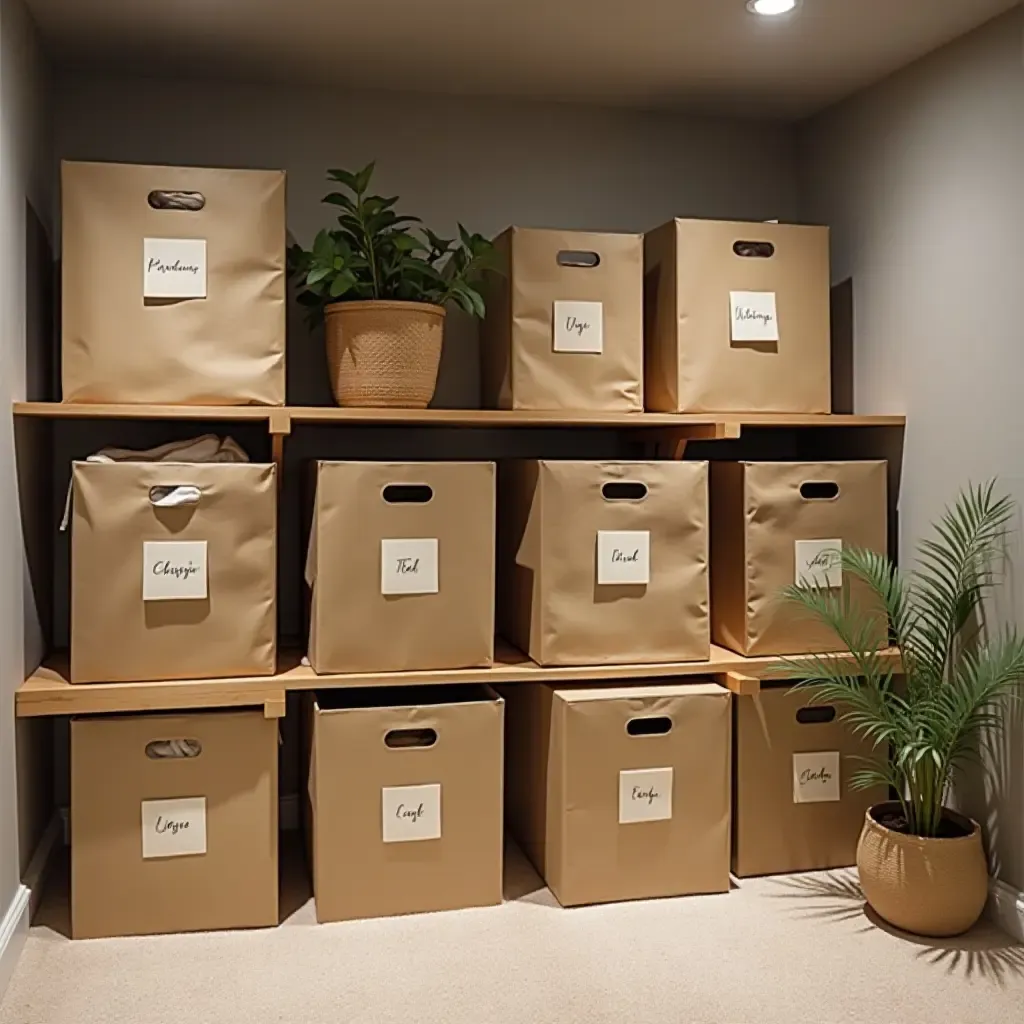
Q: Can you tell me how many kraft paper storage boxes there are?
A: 11